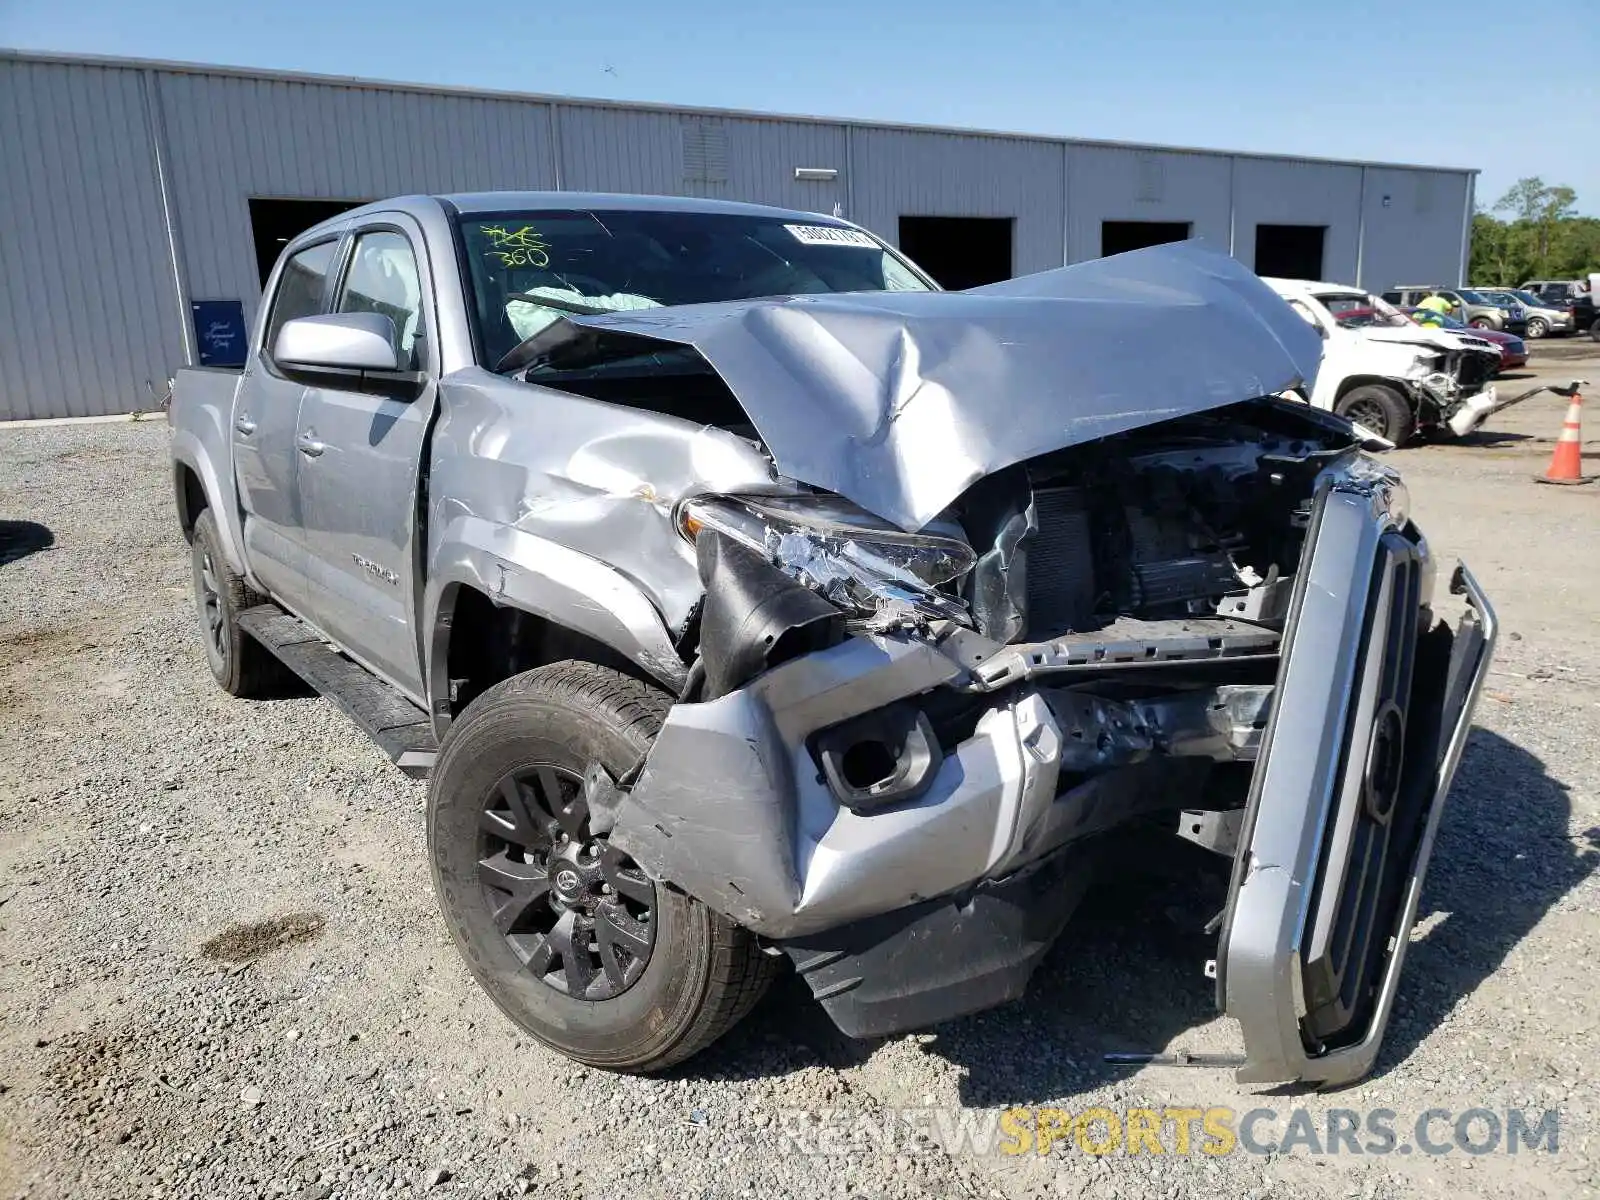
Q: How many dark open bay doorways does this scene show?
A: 4